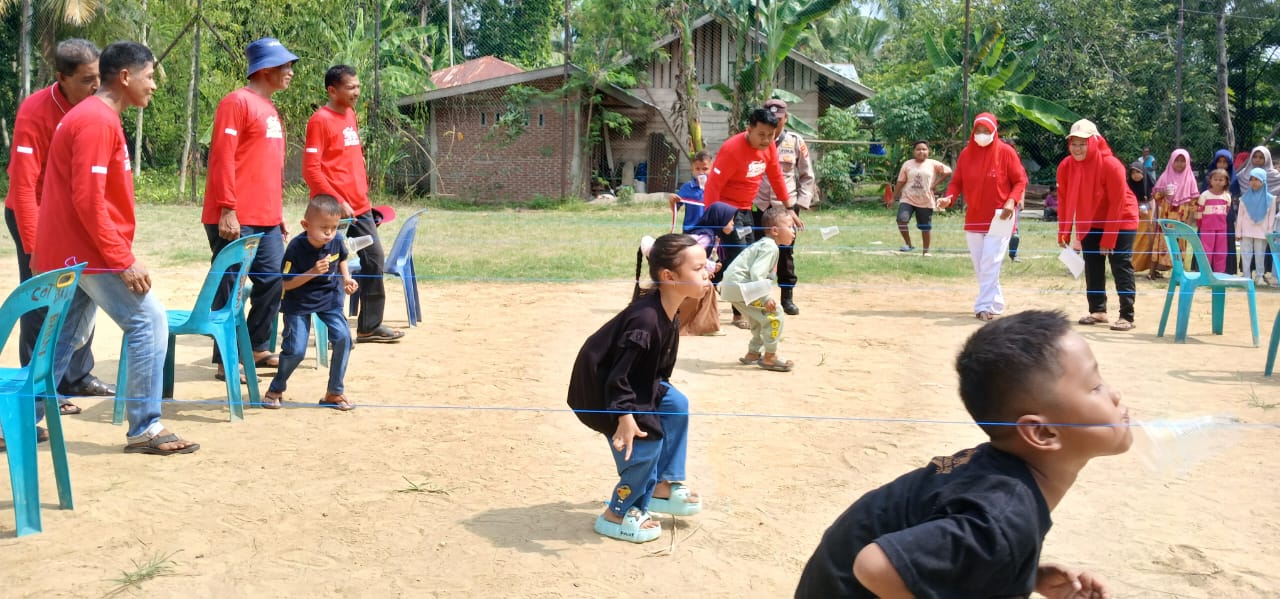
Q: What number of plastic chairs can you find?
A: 6